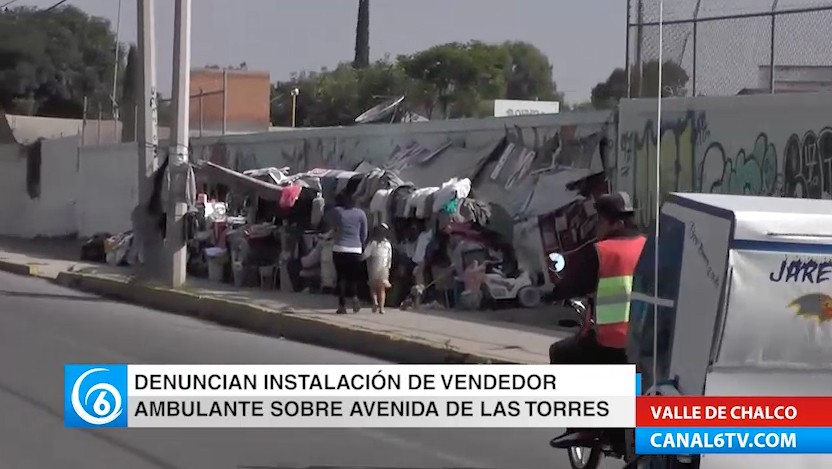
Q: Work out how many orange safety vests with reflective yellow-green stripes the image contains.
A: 1